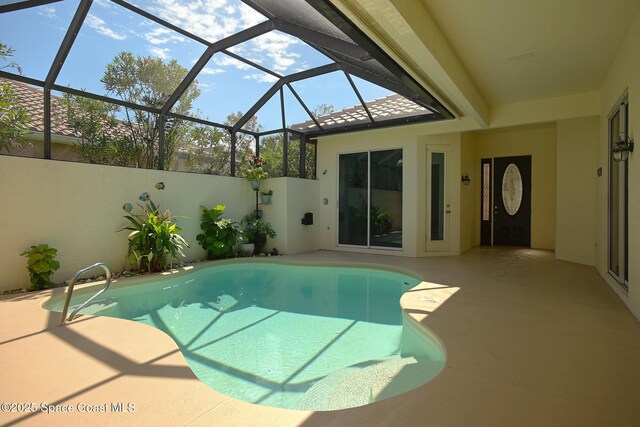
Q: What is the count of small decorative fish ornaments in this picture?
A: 3